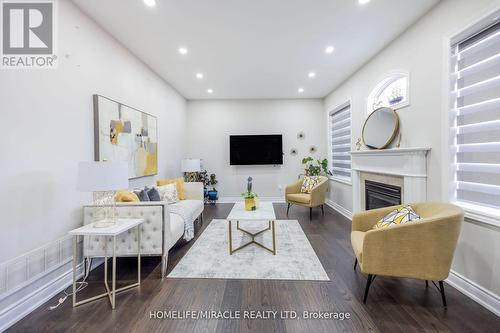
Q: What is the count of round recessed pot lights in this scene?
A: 8